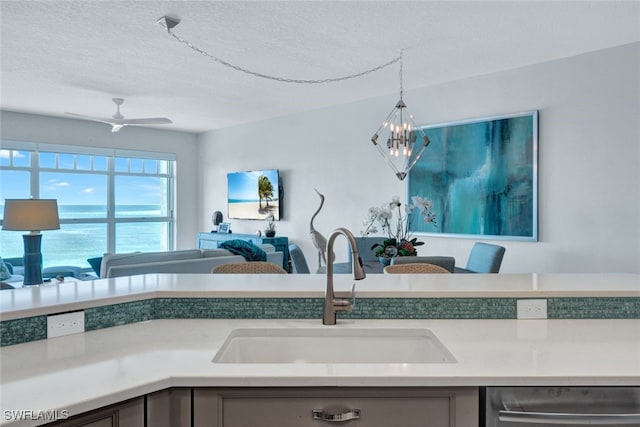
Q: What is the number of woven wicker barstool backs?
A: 2